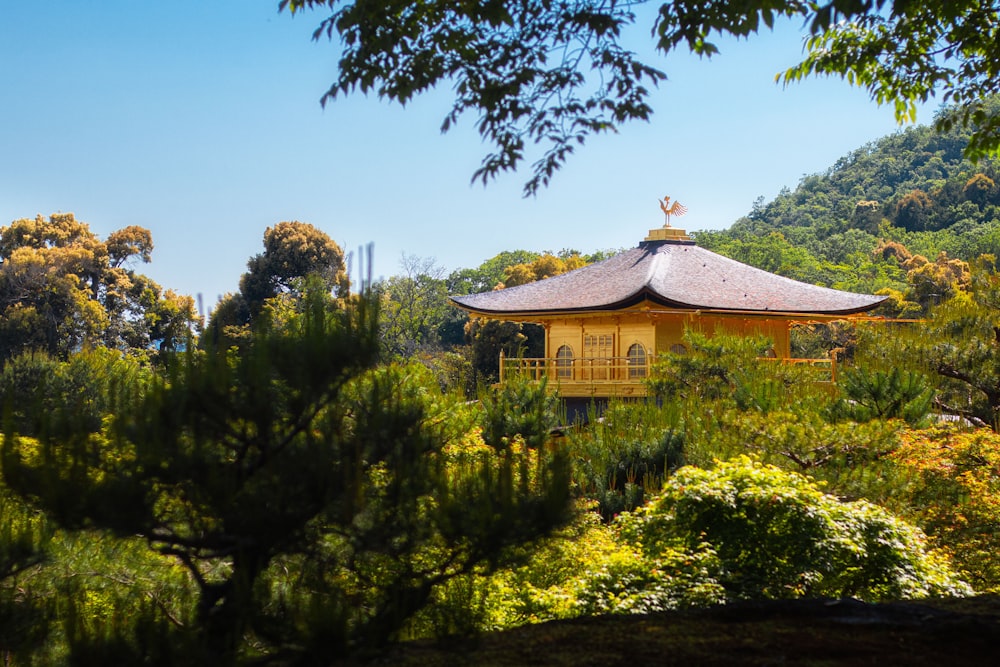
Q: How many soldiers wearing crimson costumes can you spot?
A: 0